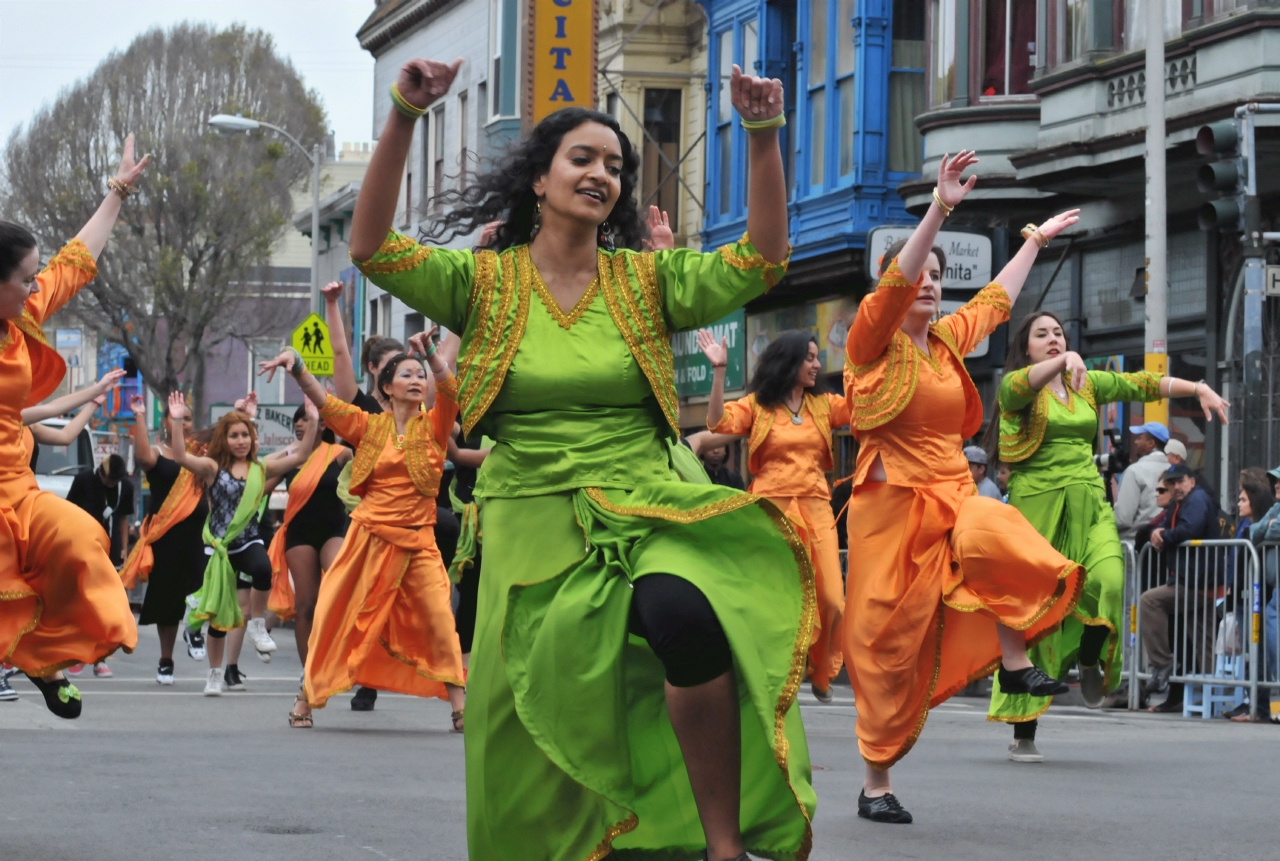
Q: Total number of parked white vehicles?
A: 1